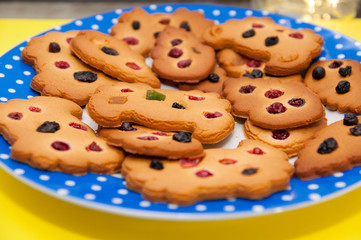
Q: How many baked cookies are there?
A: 15